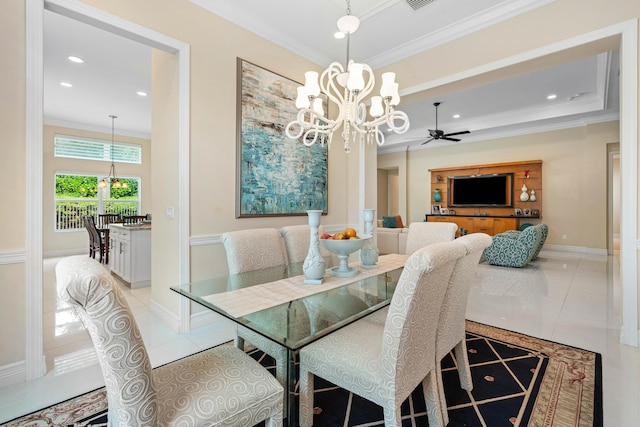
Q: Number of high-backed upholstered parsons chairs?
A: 6